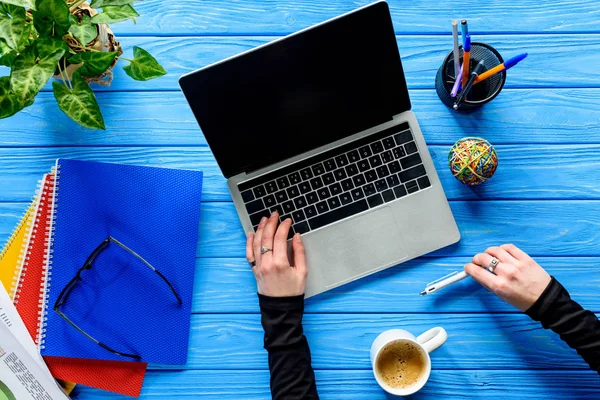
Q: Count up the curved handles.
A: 1